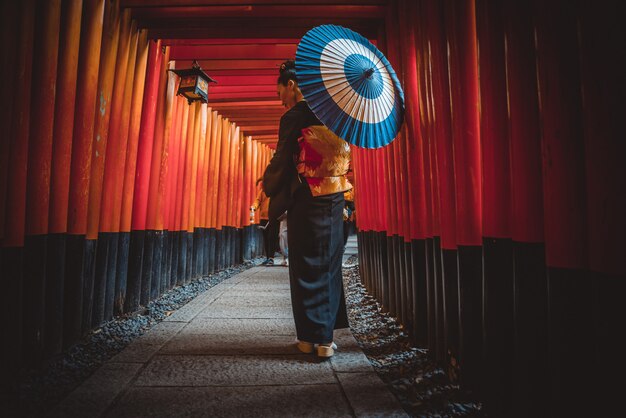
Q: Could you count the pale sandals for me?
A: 2